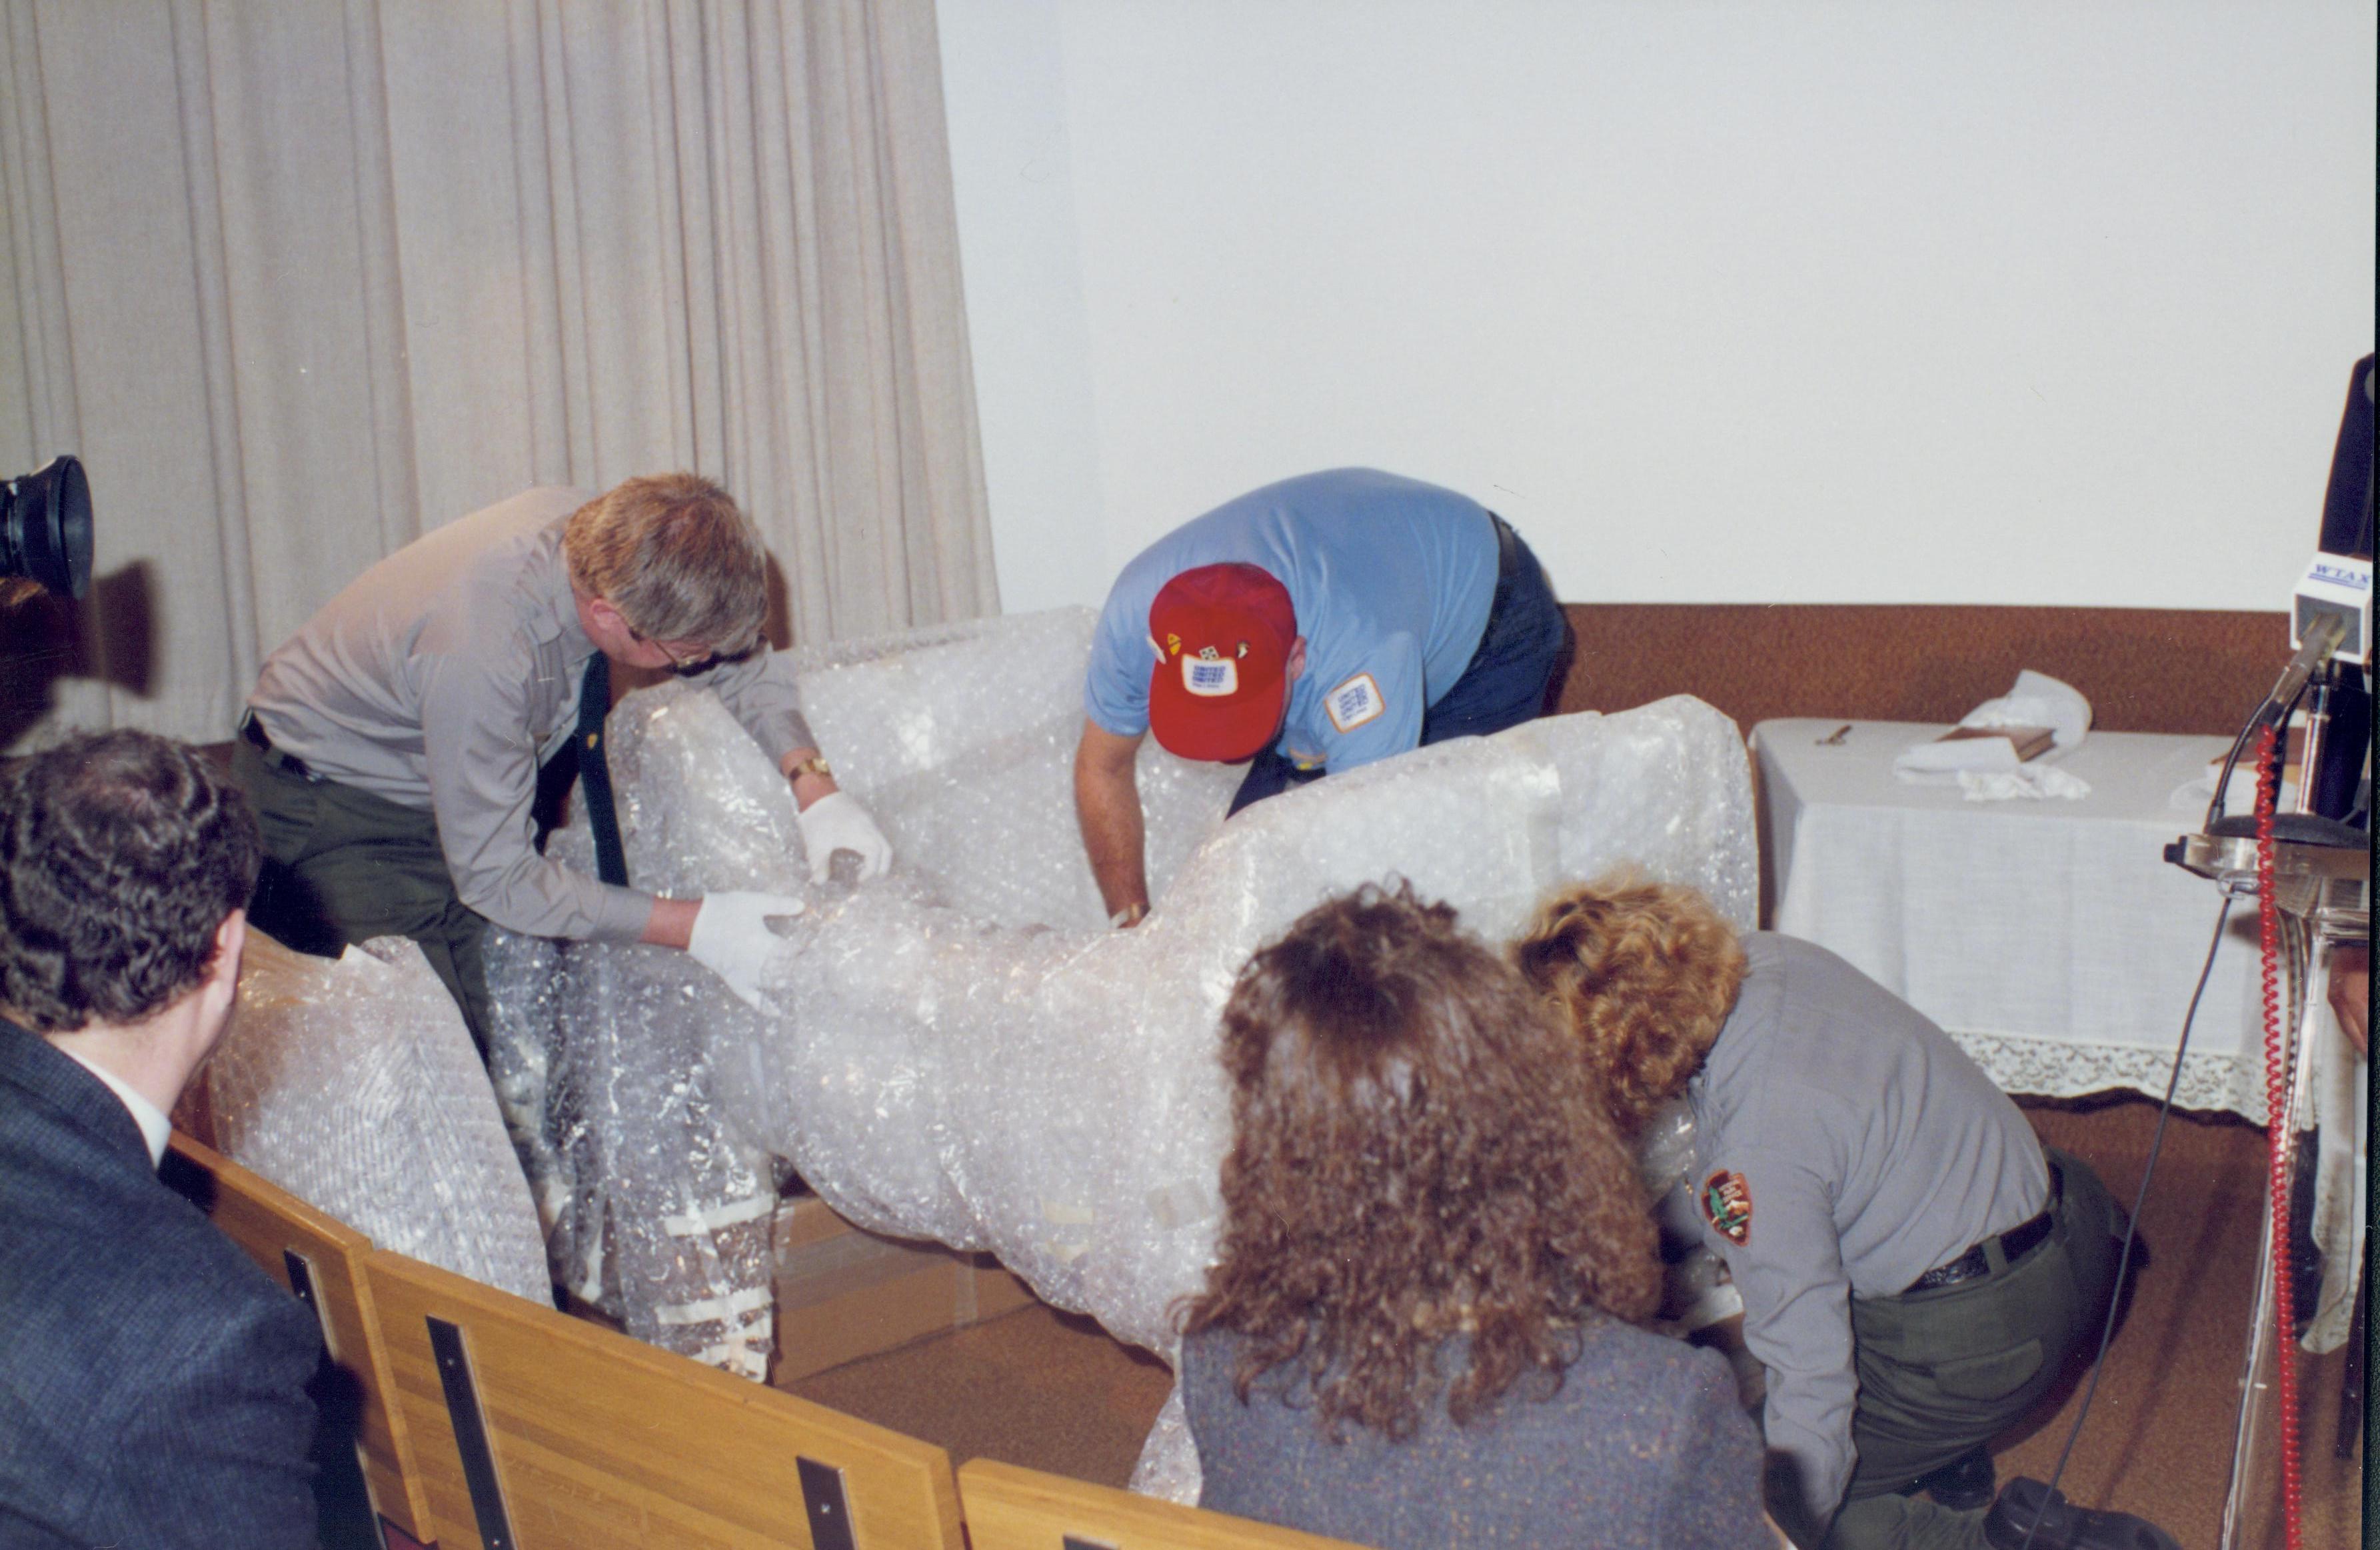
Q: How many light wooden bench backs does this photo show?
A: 3